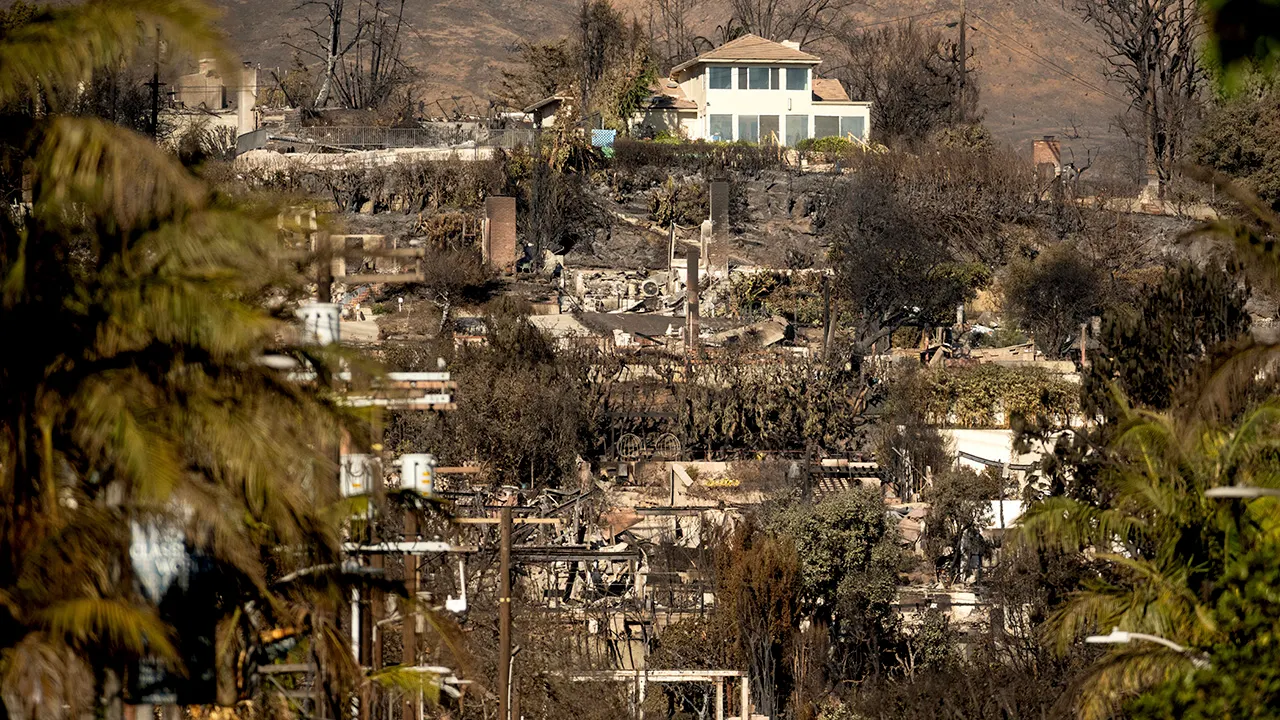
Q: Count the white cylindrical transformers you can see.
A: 3